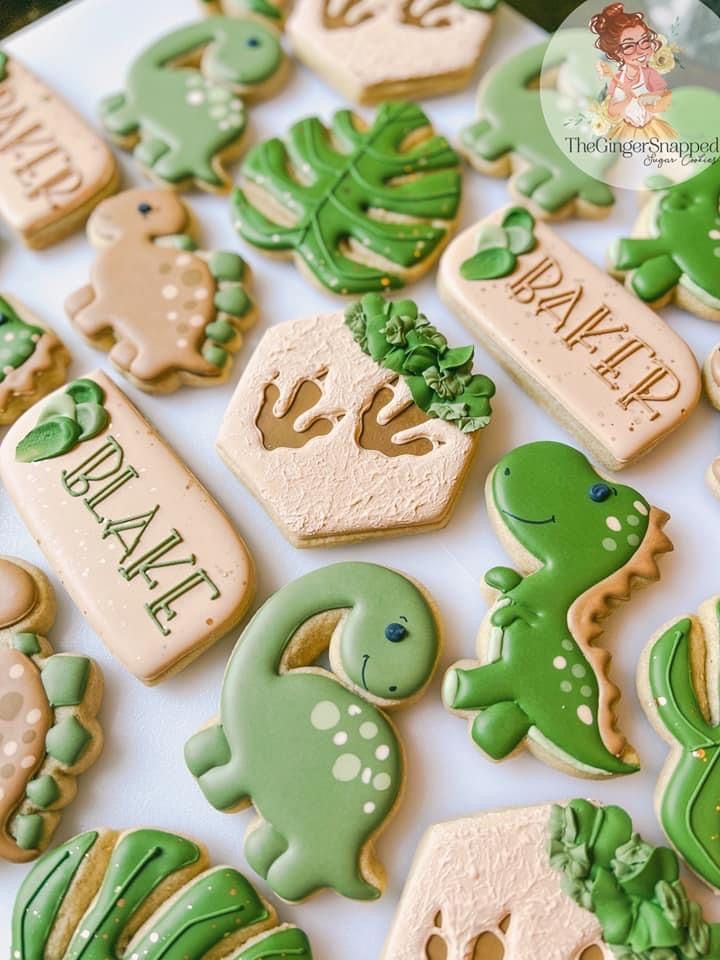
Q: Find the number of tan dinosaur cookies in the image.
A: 2